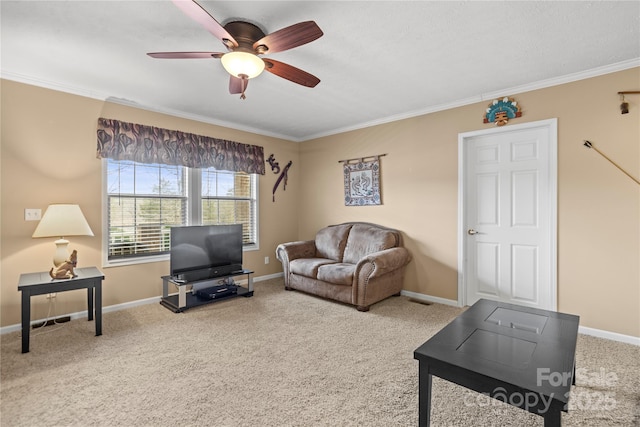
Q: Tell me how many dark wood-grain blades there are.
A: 5